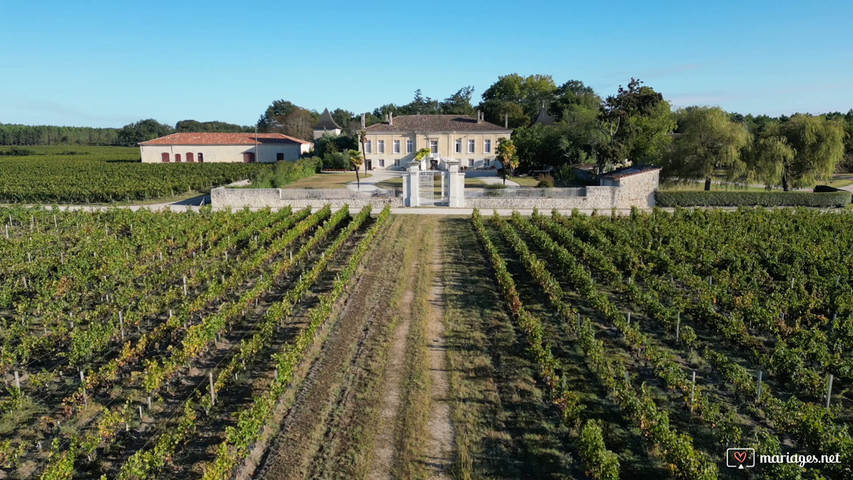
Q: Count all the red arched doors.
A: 5